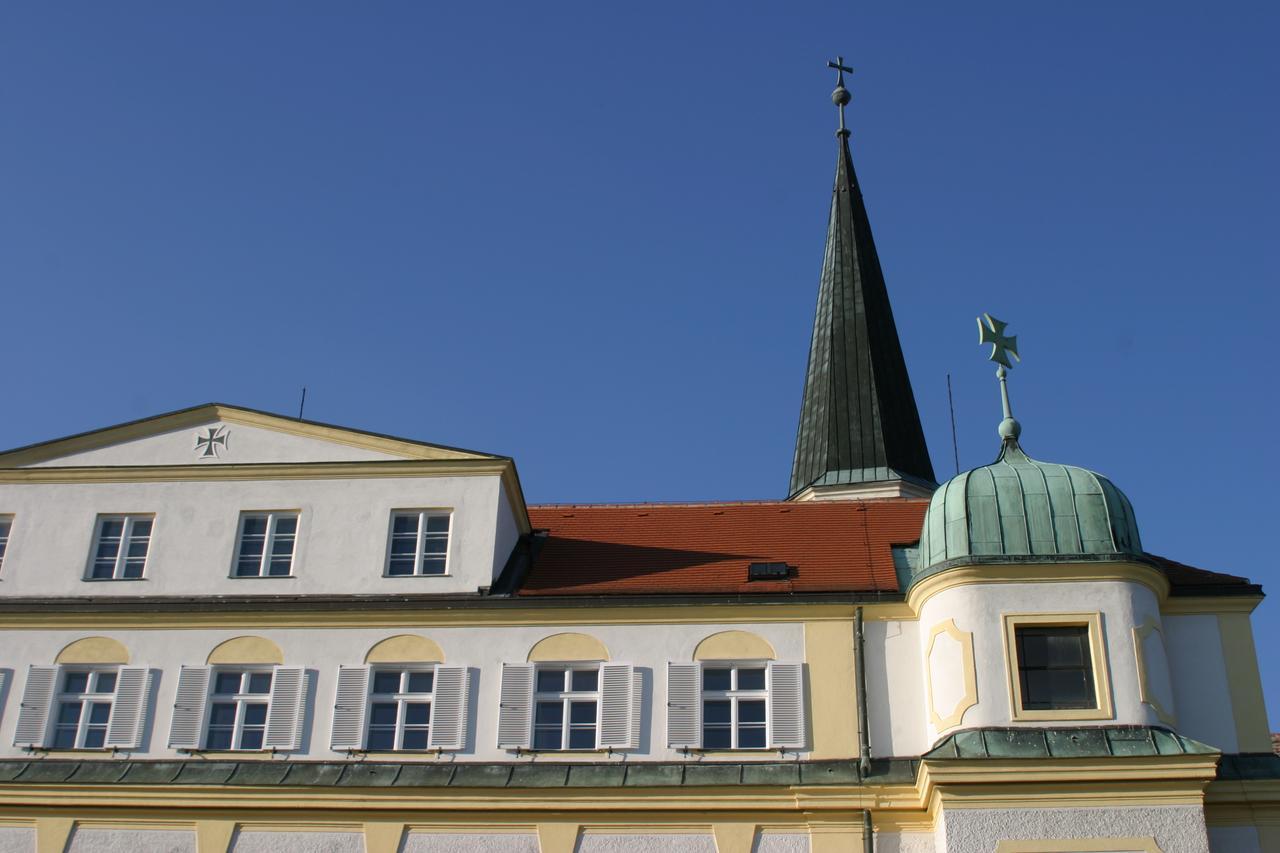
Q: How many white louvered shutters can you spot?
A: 10